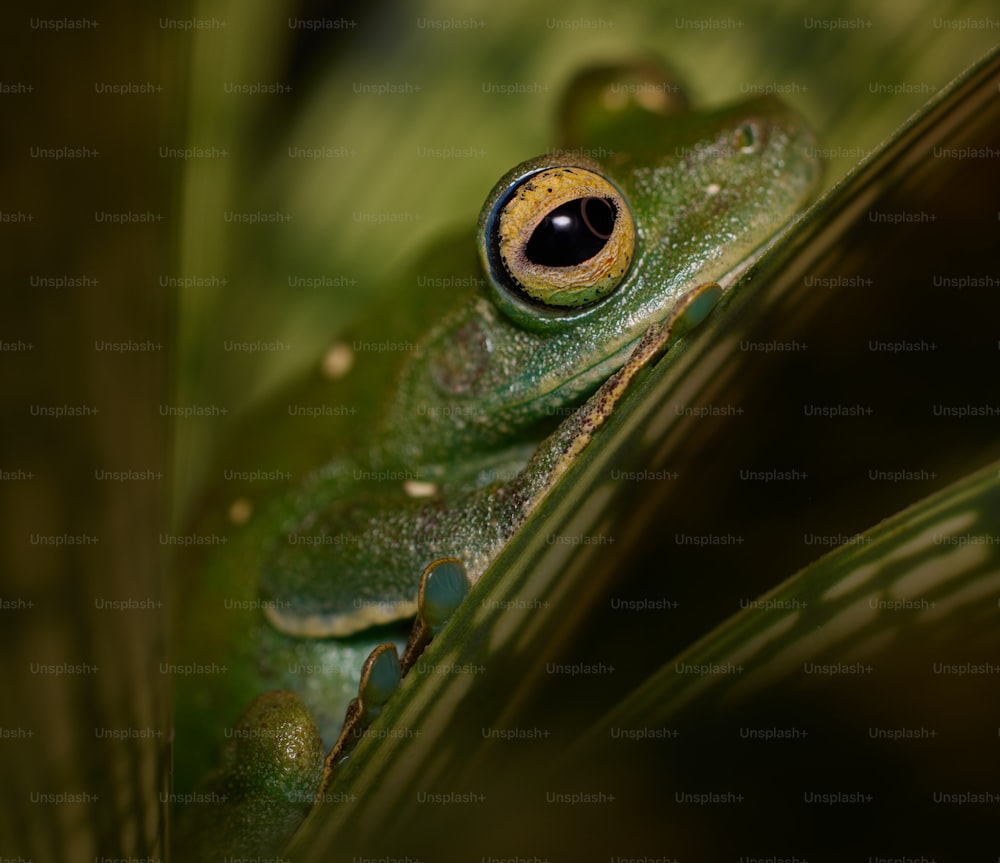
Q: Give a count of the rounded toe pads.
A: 3